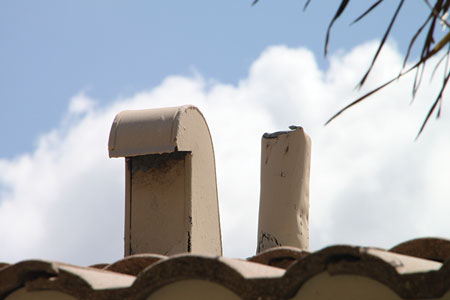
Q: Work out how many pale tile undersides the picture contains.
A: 3